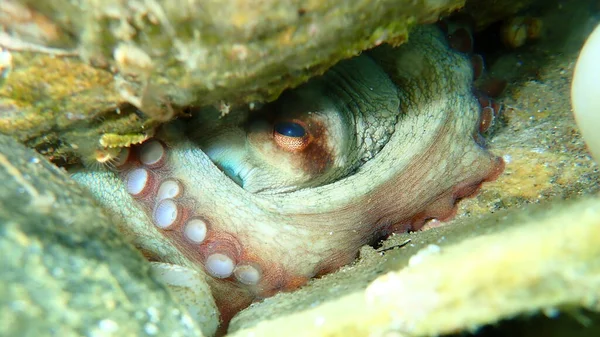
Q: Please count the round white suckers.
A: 7